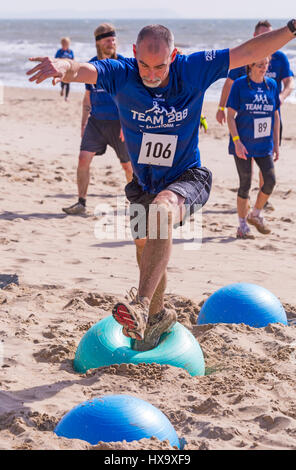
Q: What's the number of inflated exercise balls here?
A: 3